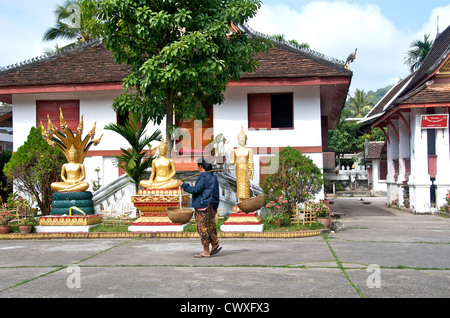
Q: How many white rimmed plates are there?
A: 0